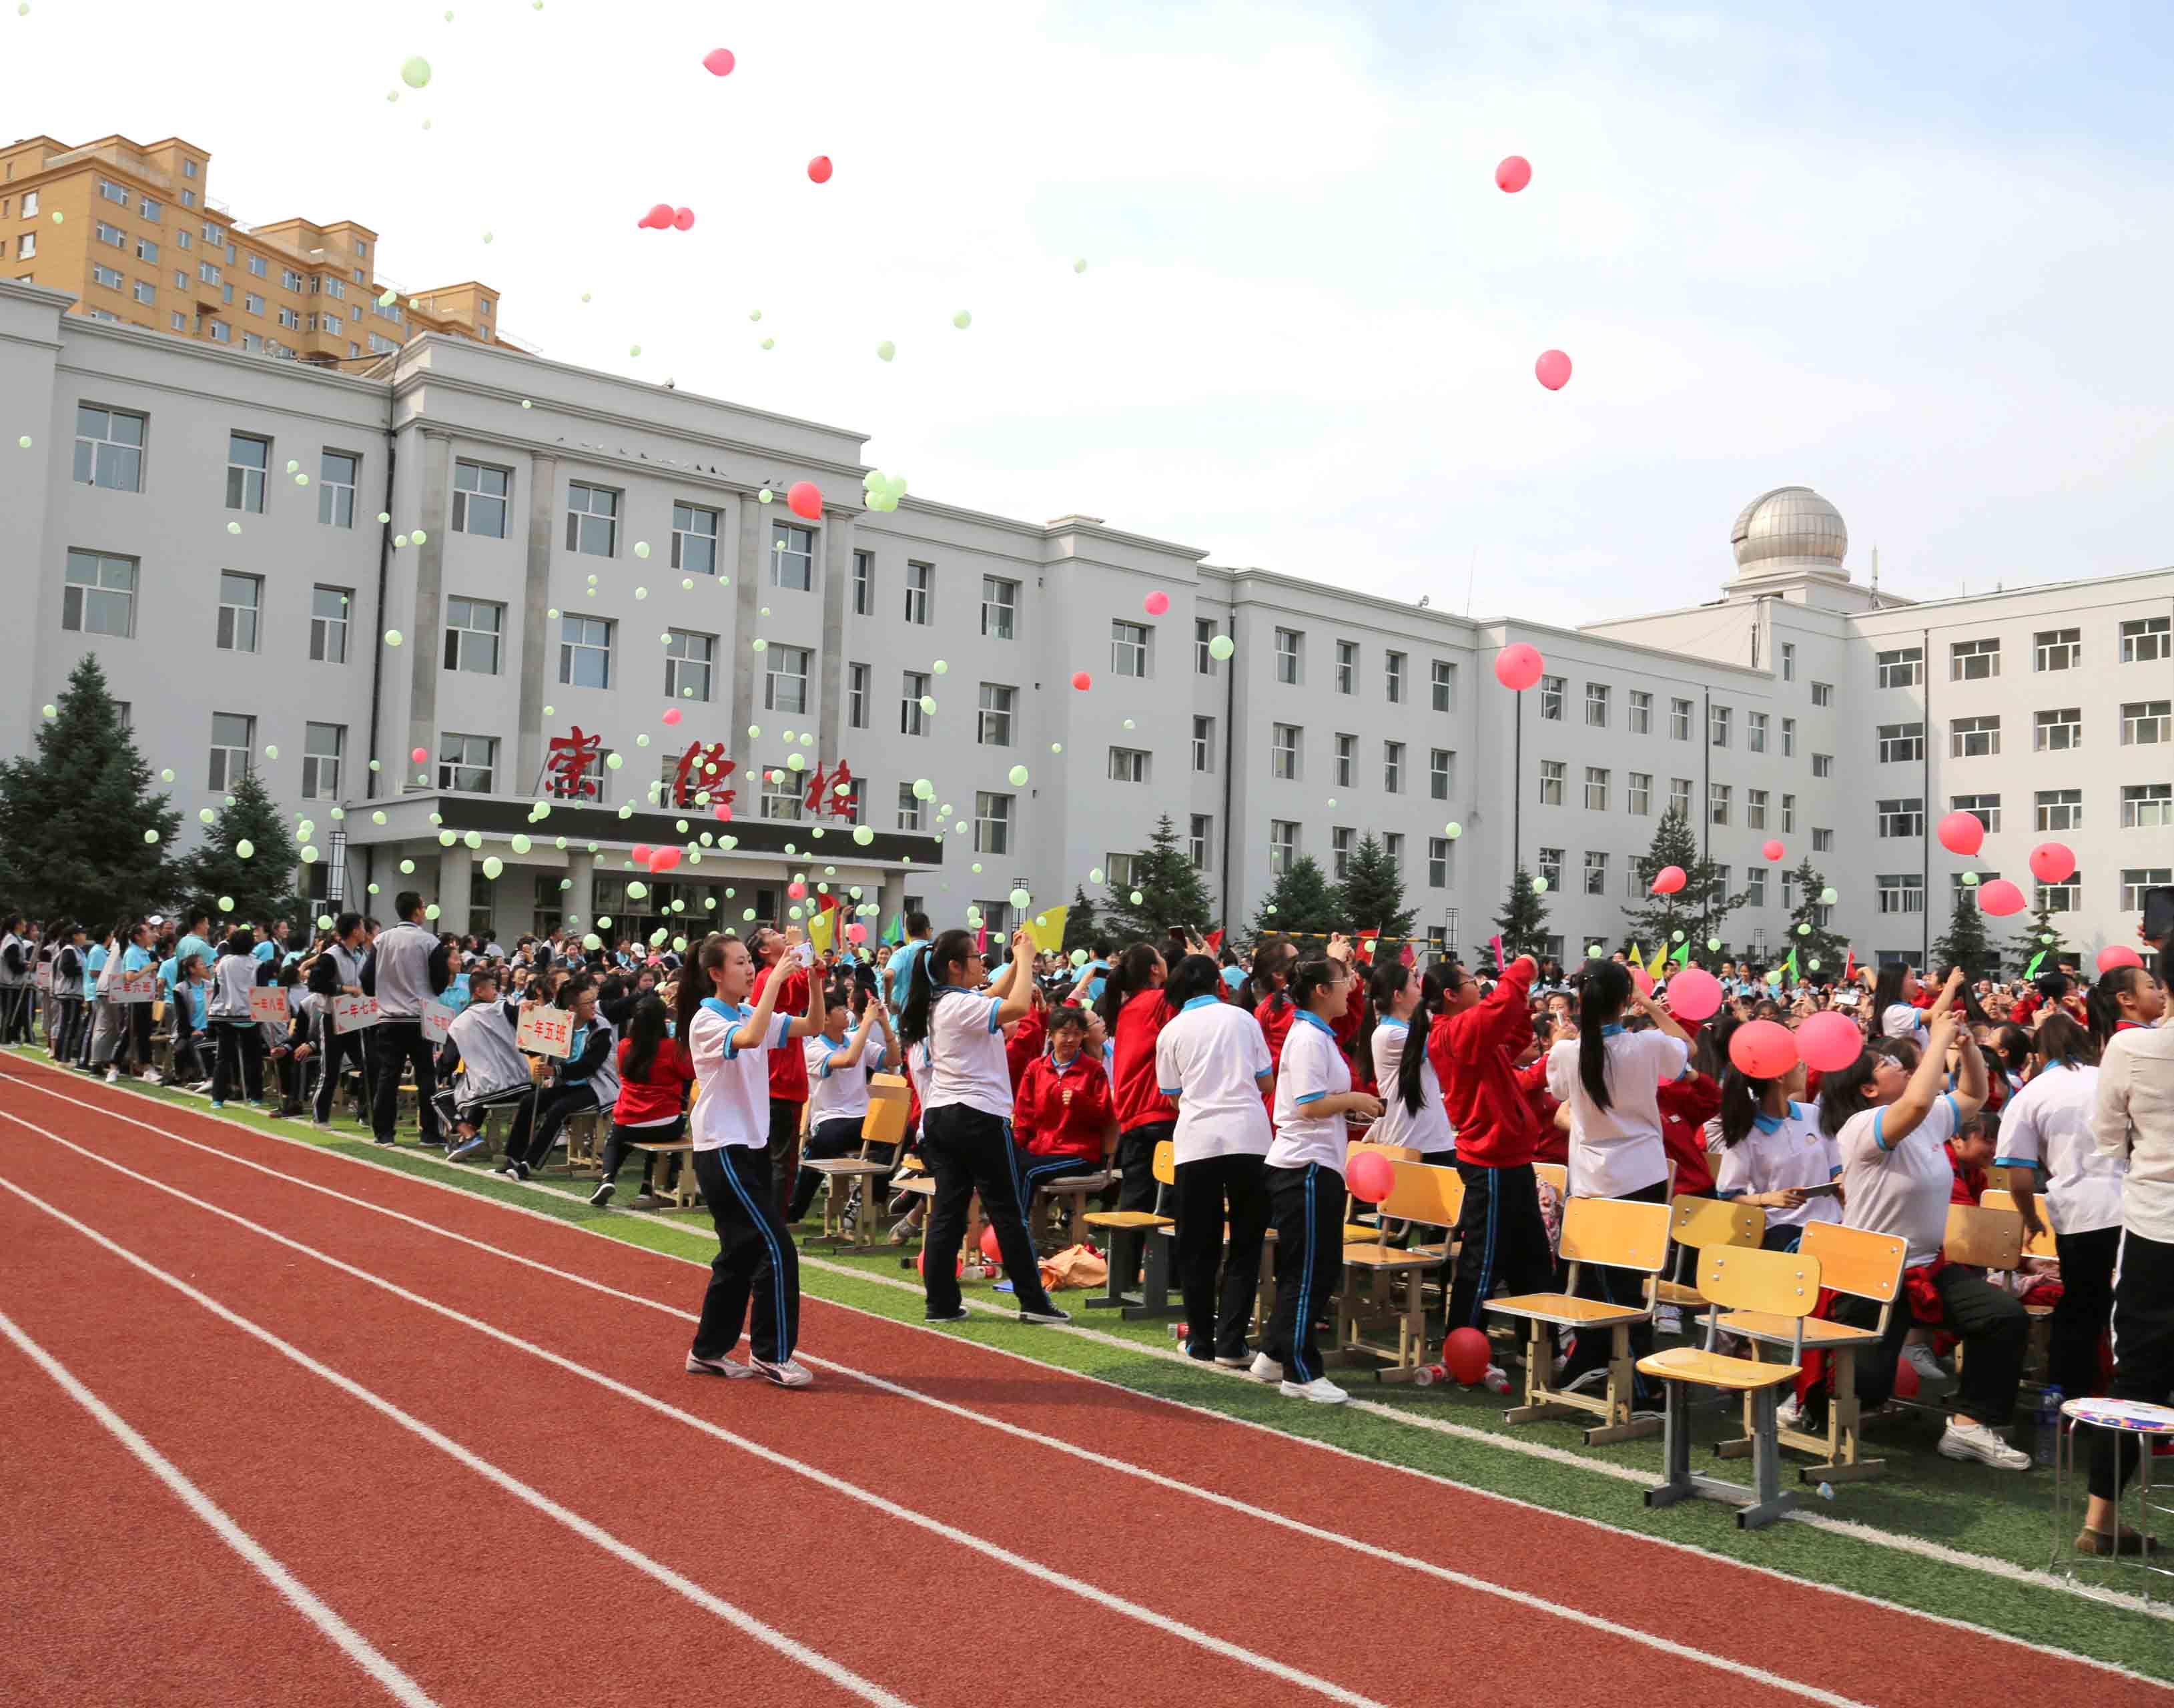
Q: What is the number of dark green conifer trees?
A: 11